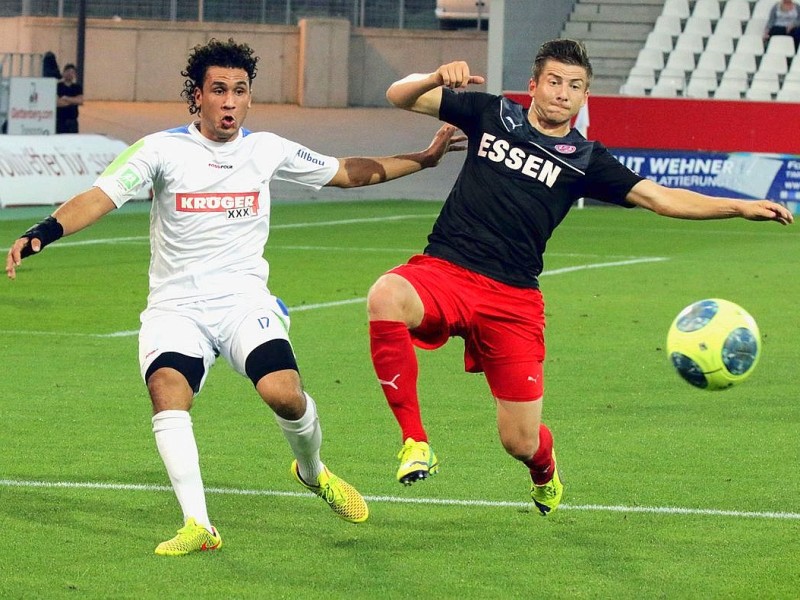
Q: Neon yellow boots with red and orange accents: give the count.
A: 2